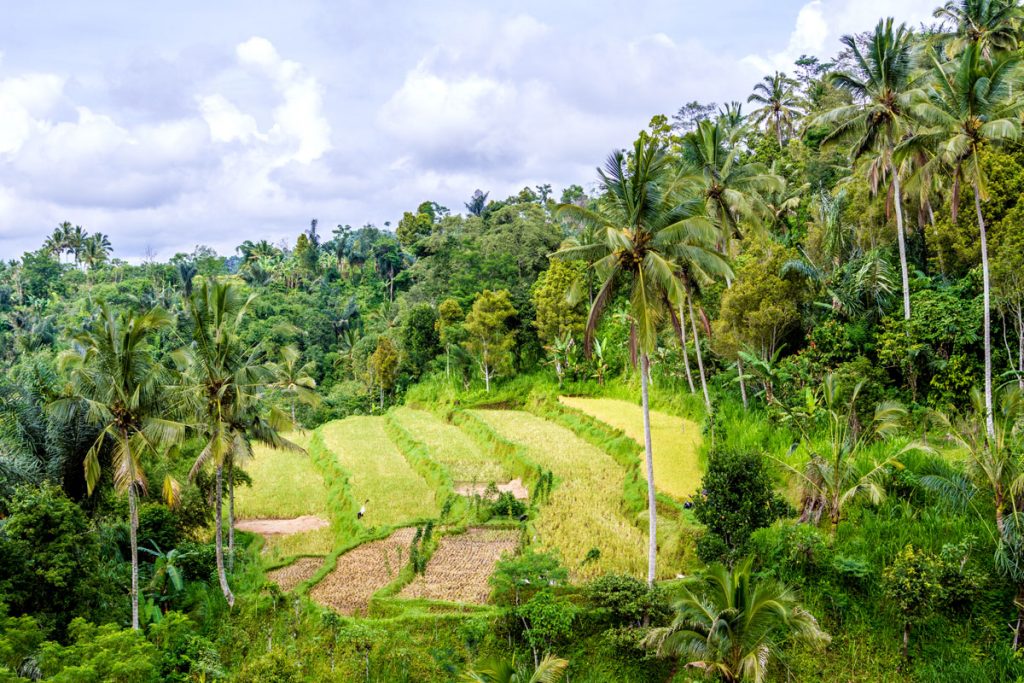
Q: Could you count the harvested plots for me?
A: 3